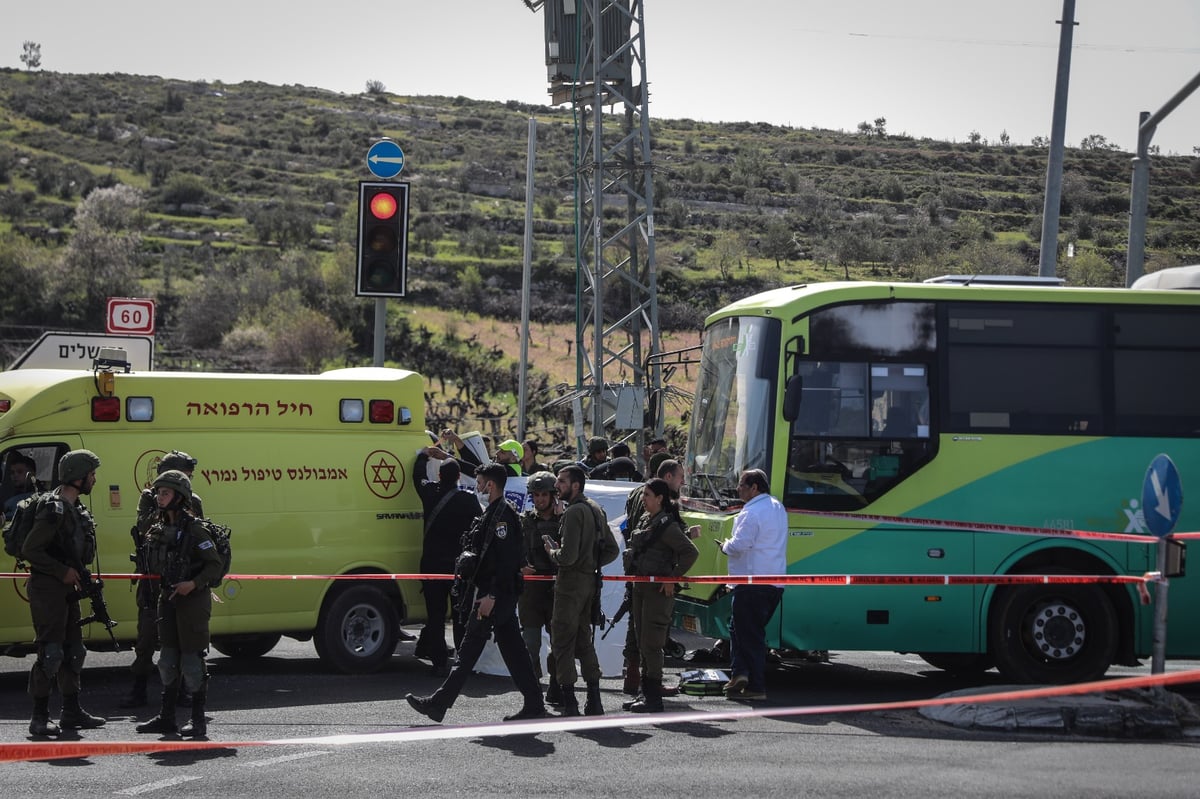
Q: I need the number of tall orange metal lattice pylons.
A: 0